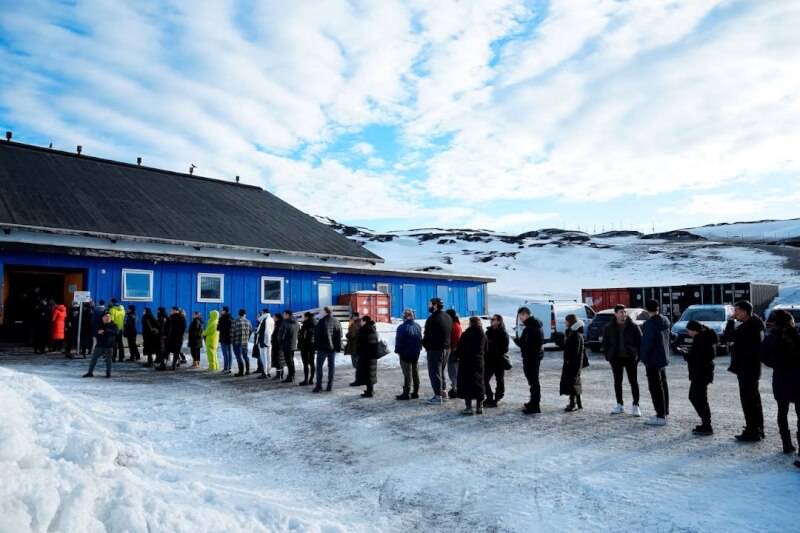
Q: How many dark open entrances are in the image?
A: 1